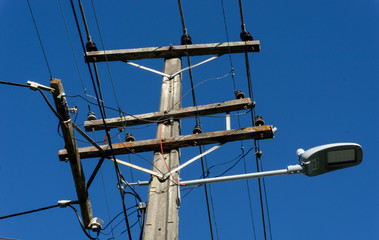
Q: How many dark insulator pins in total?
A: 8